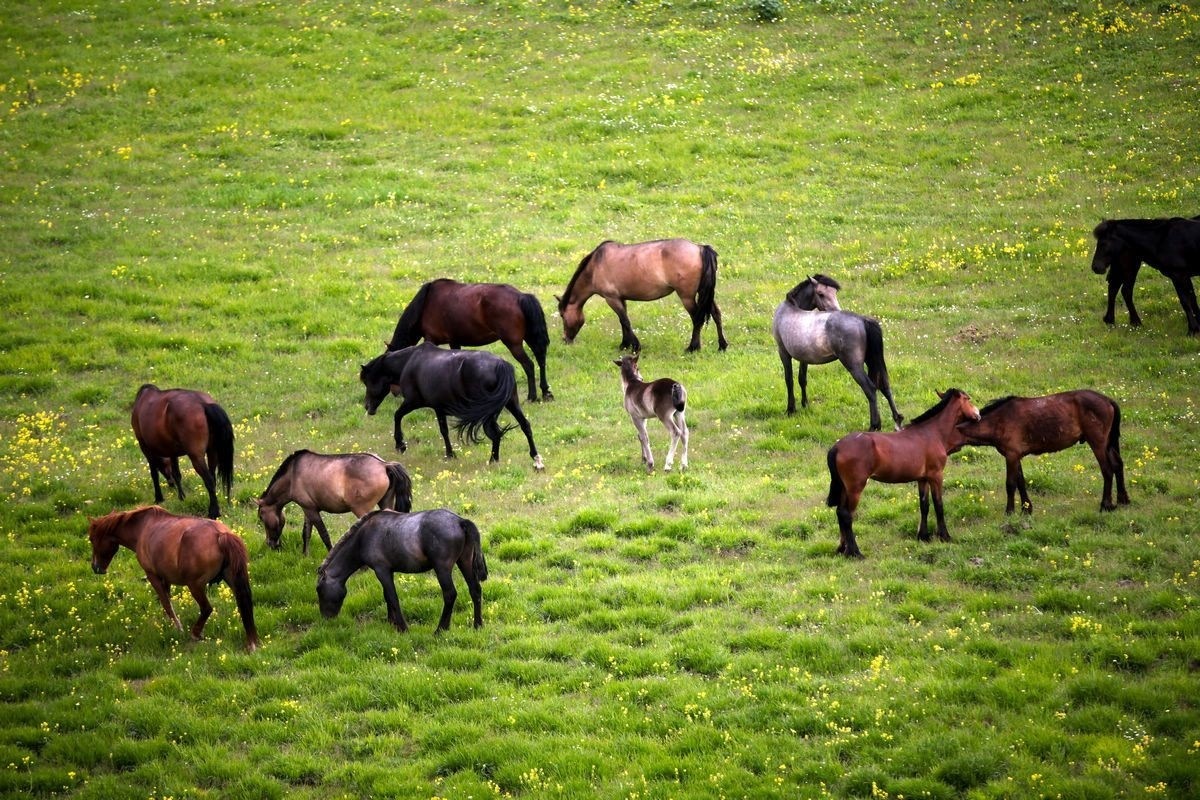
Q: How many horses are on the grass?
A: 12